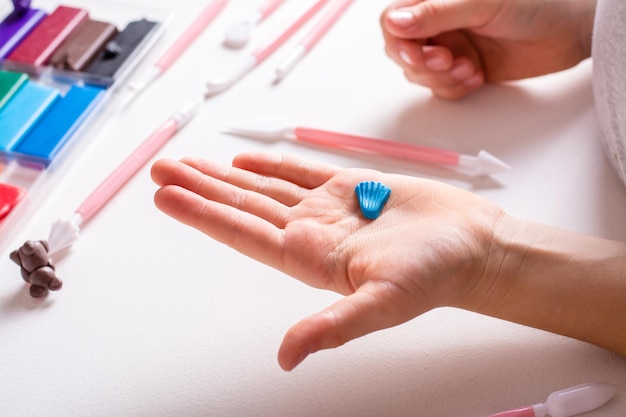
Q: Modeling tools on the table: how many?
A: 7